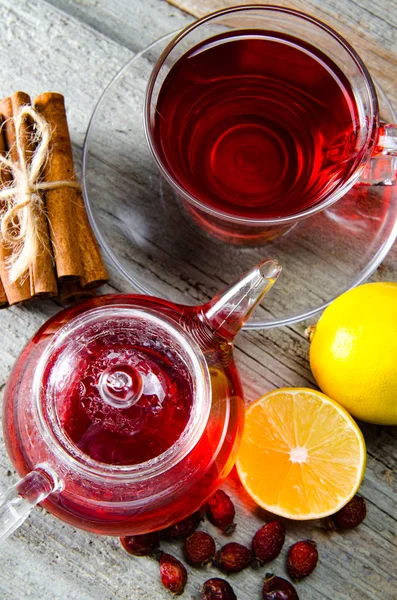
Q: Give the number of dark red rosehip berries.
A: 11